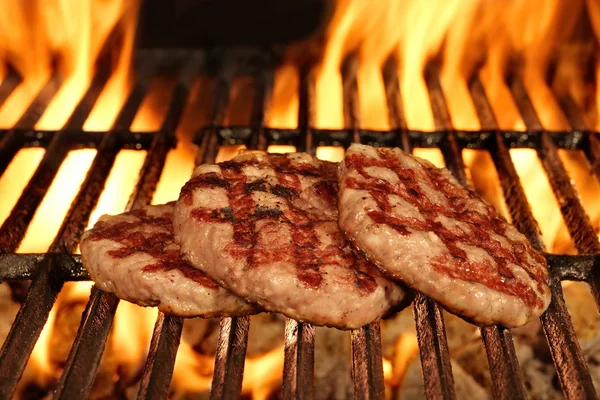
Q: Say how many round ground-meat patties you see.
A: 3